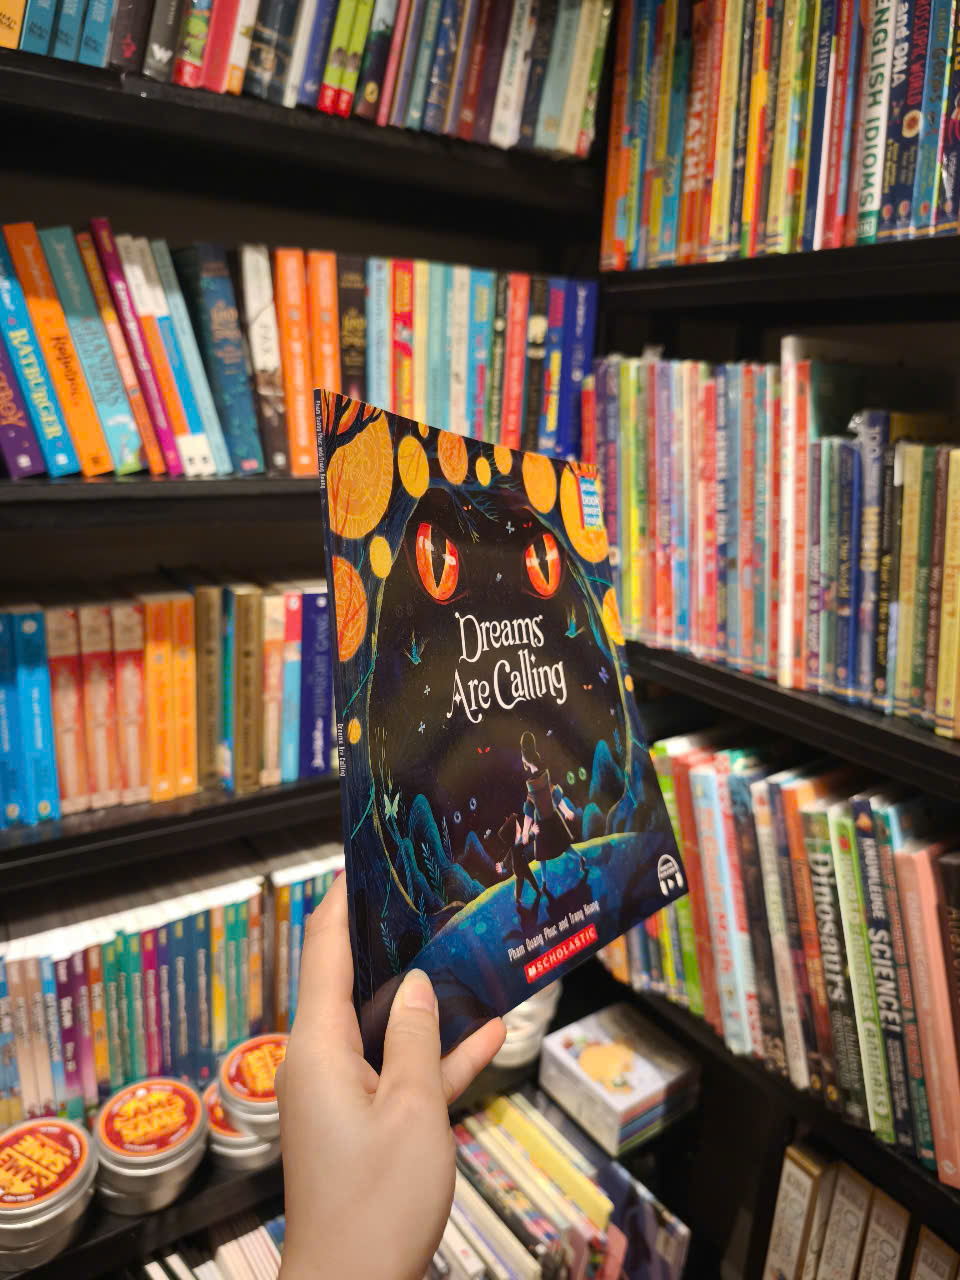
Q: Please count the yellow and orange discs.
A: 13